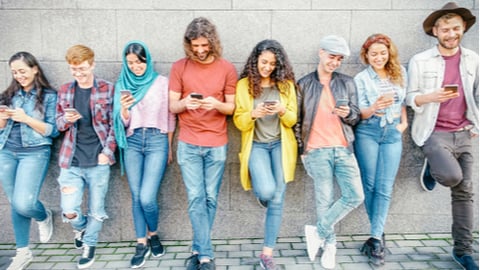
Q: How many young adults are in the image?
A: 8